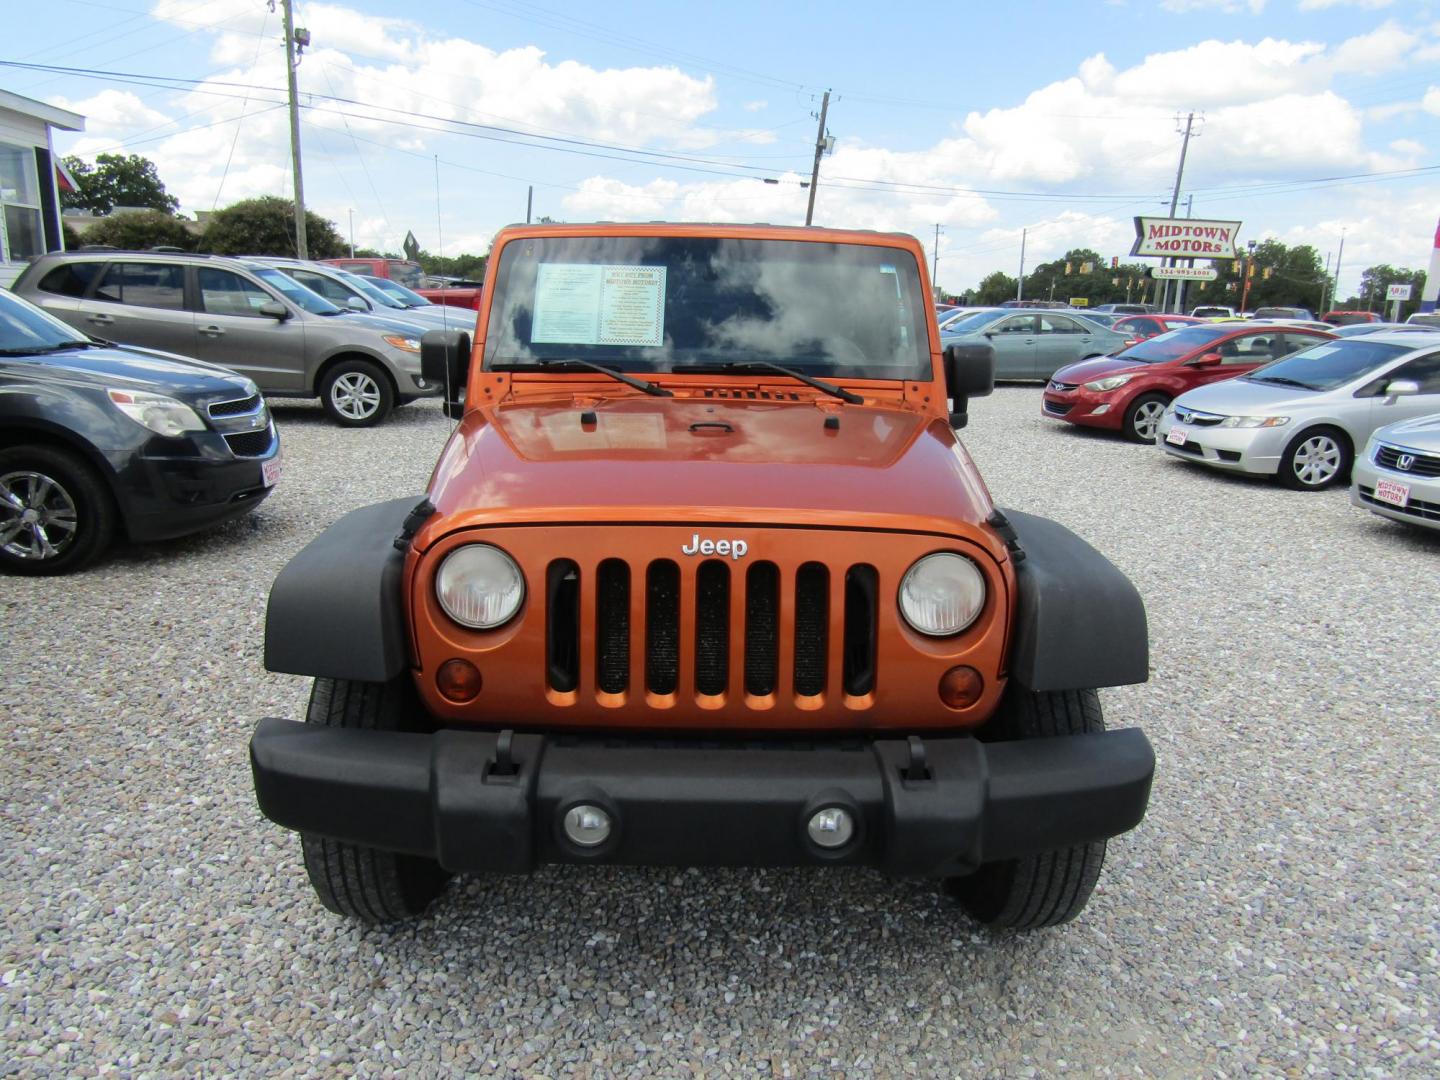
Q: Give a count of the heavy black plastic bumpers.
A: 1